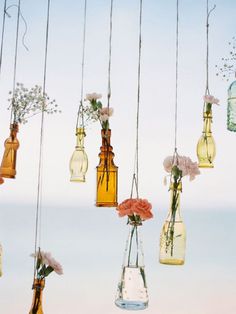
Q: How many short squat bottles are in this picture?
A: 2